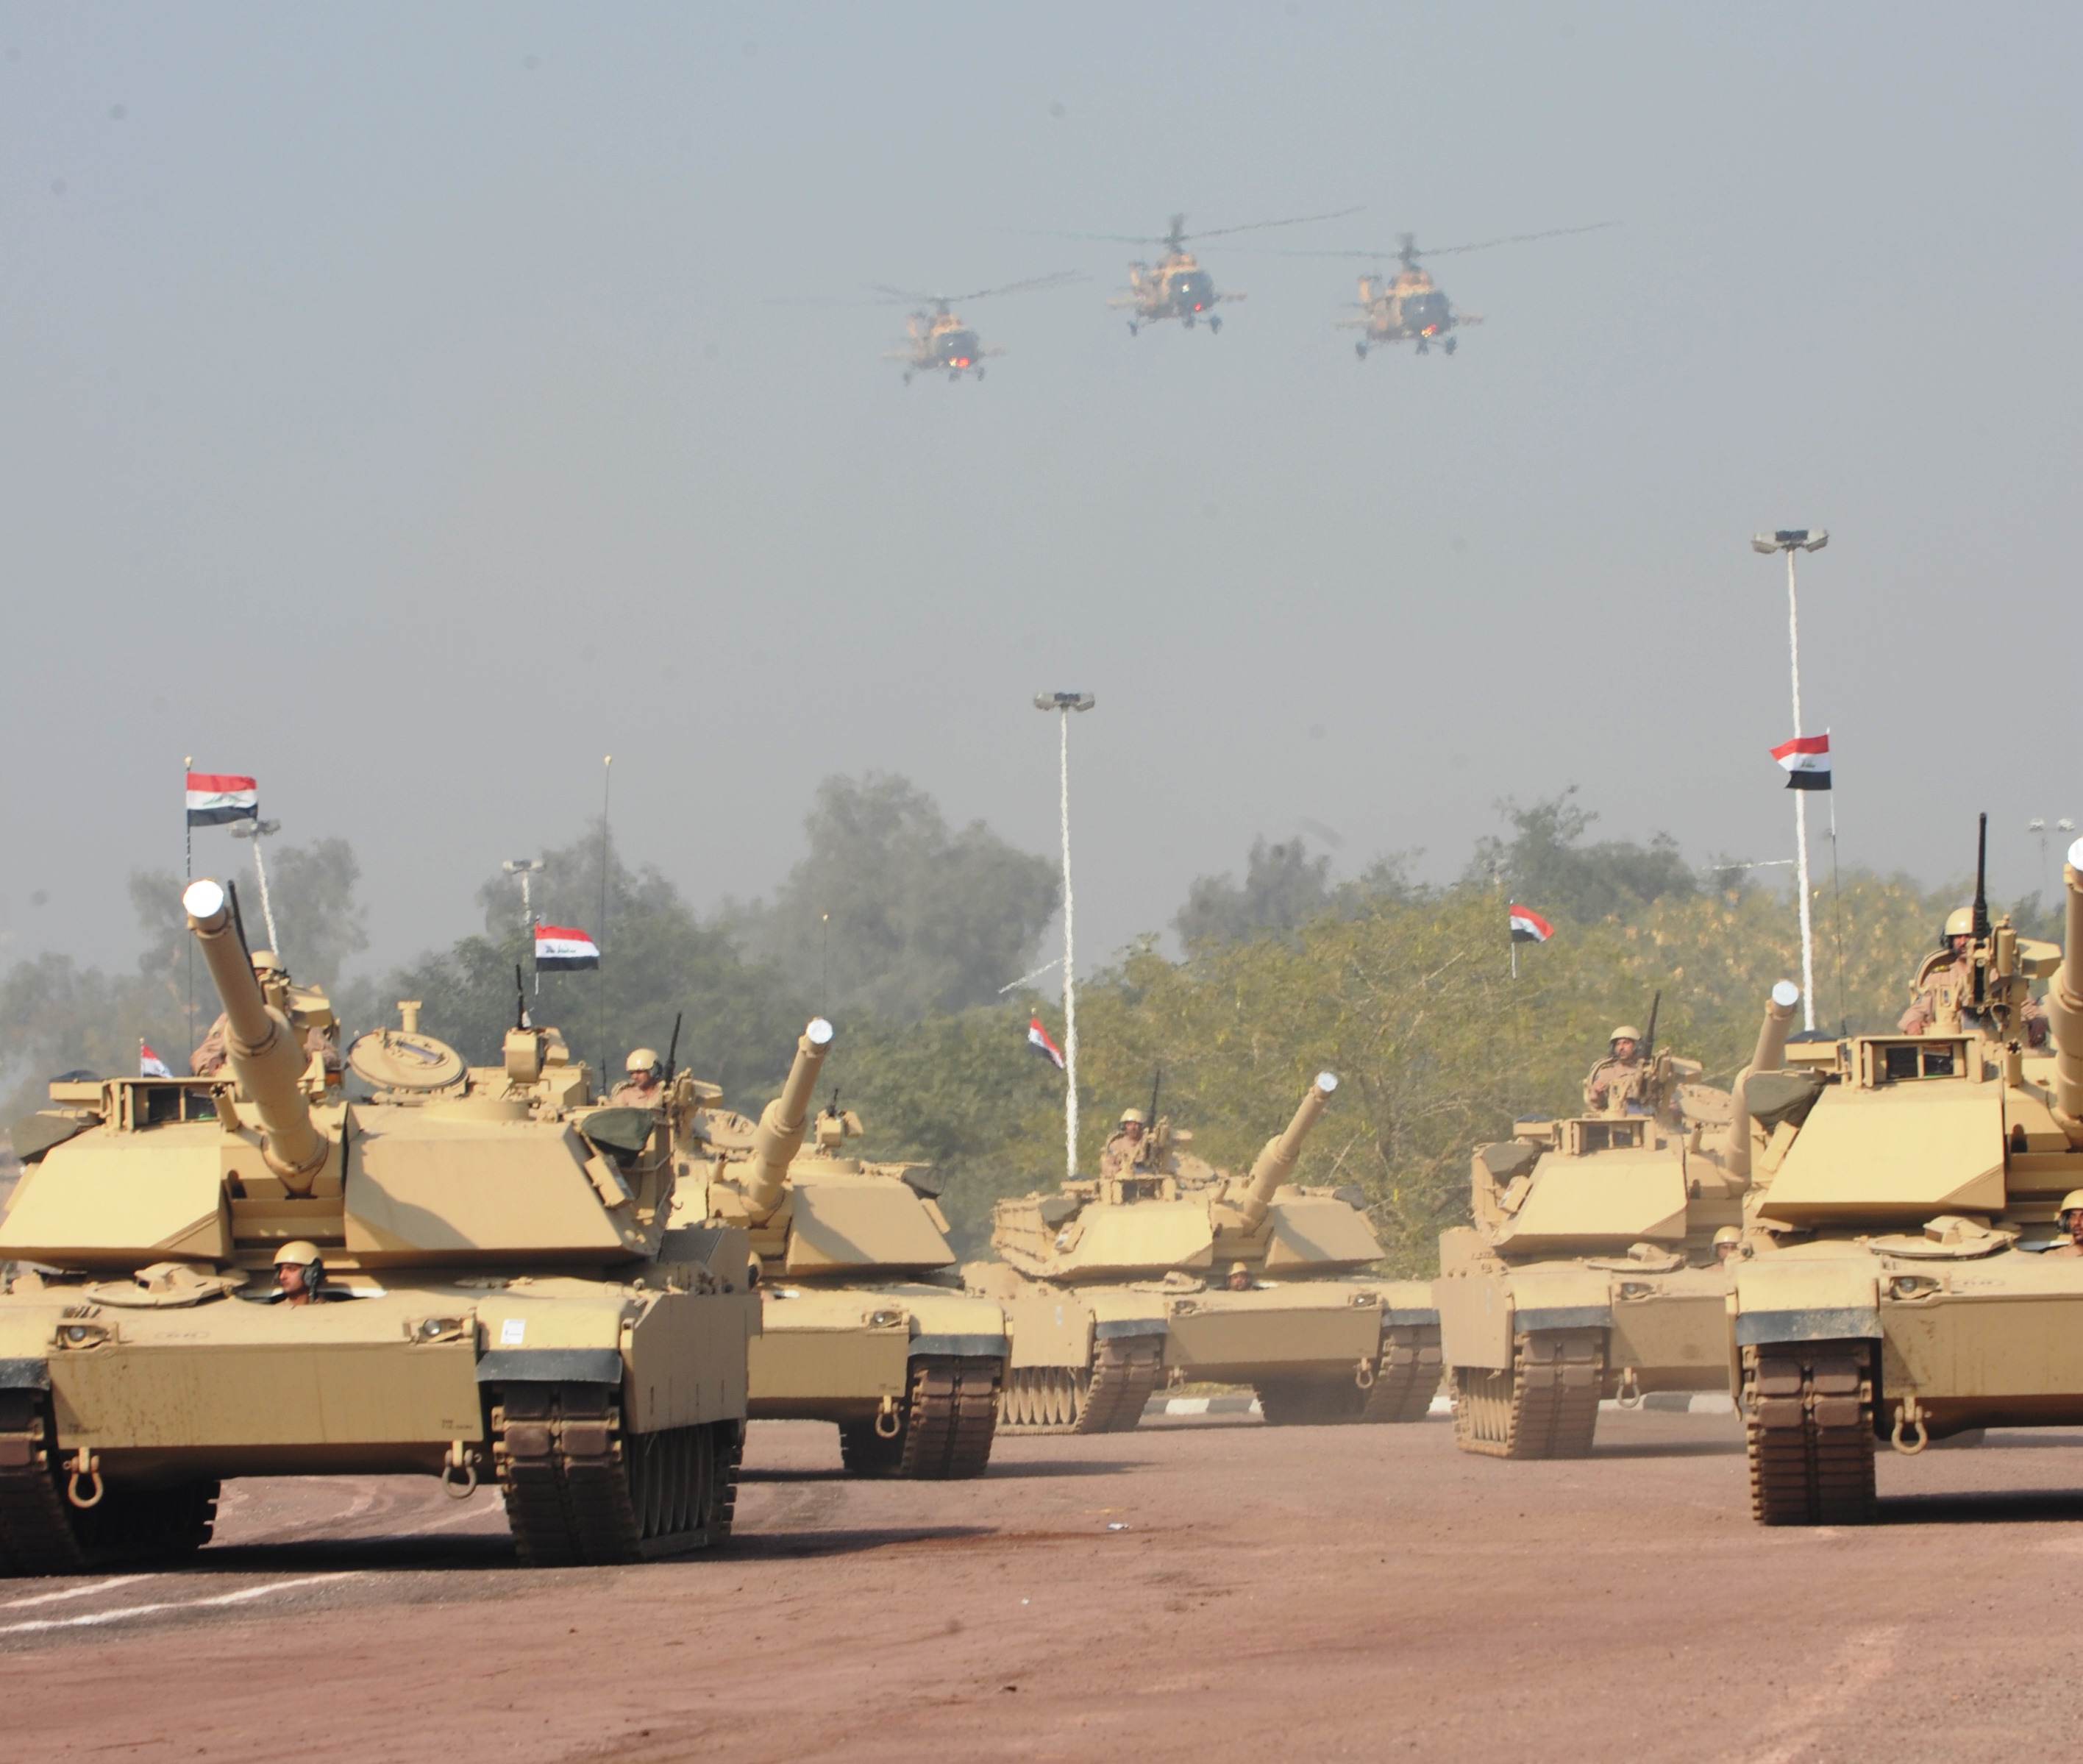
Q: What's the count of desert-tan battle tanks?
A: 5